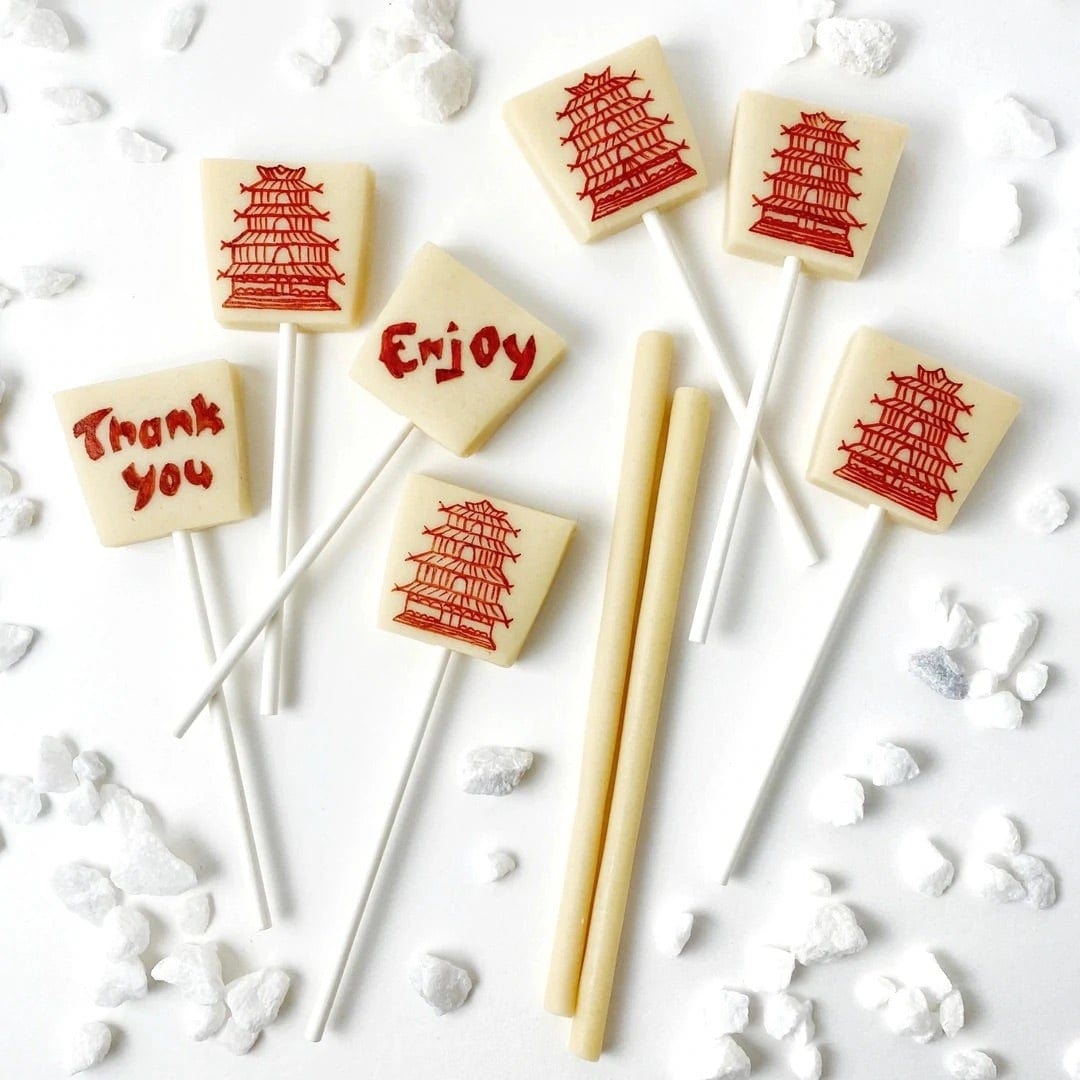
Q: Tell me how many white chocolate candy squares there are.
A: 7